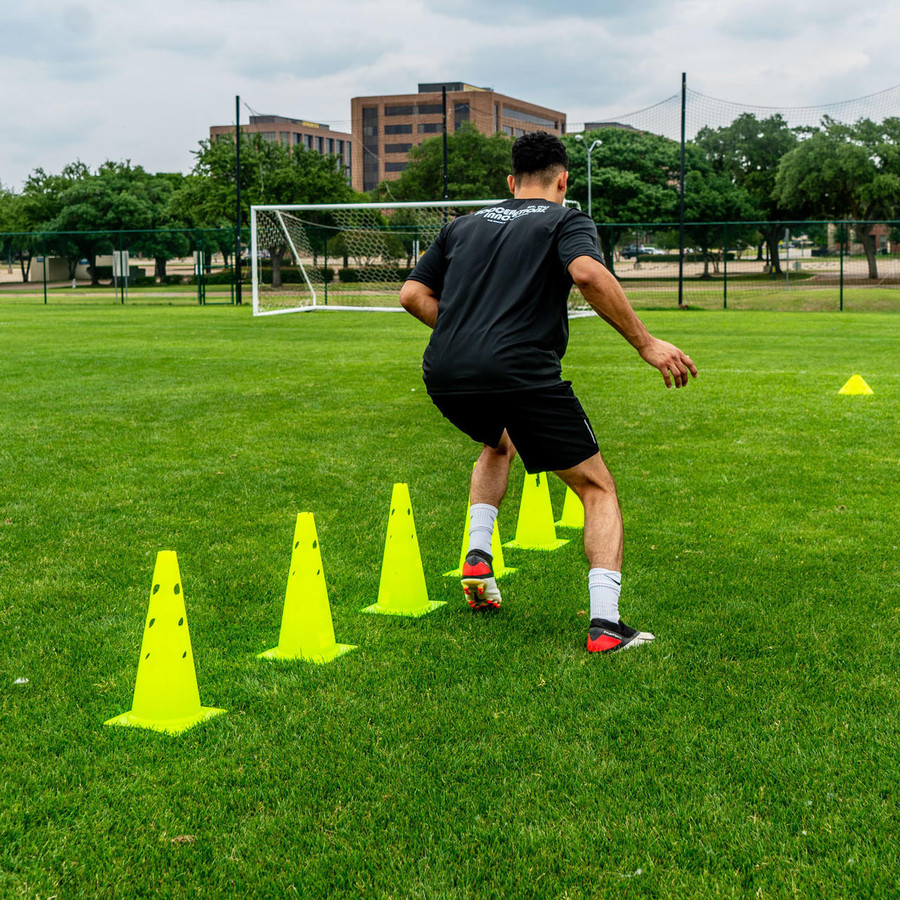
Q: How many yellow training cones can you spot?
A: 7